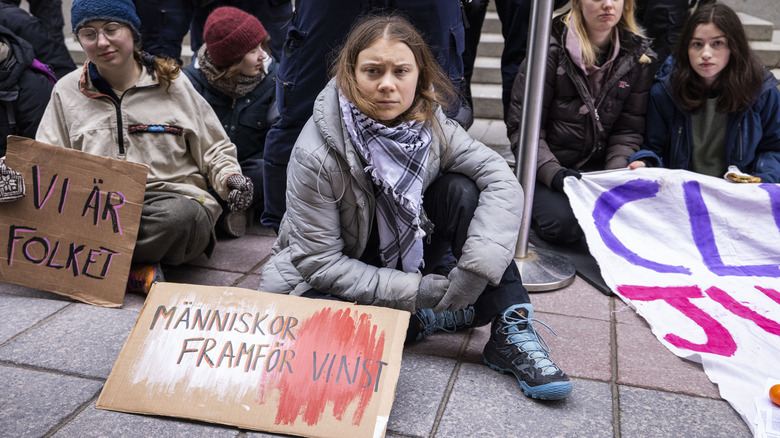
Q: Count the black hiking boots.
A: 2